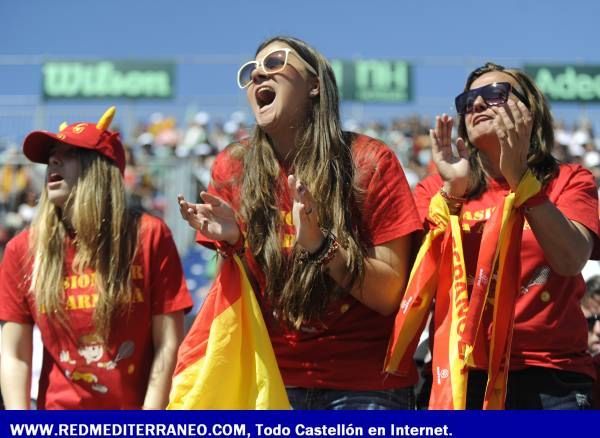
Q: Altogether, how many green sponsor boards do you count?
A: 3